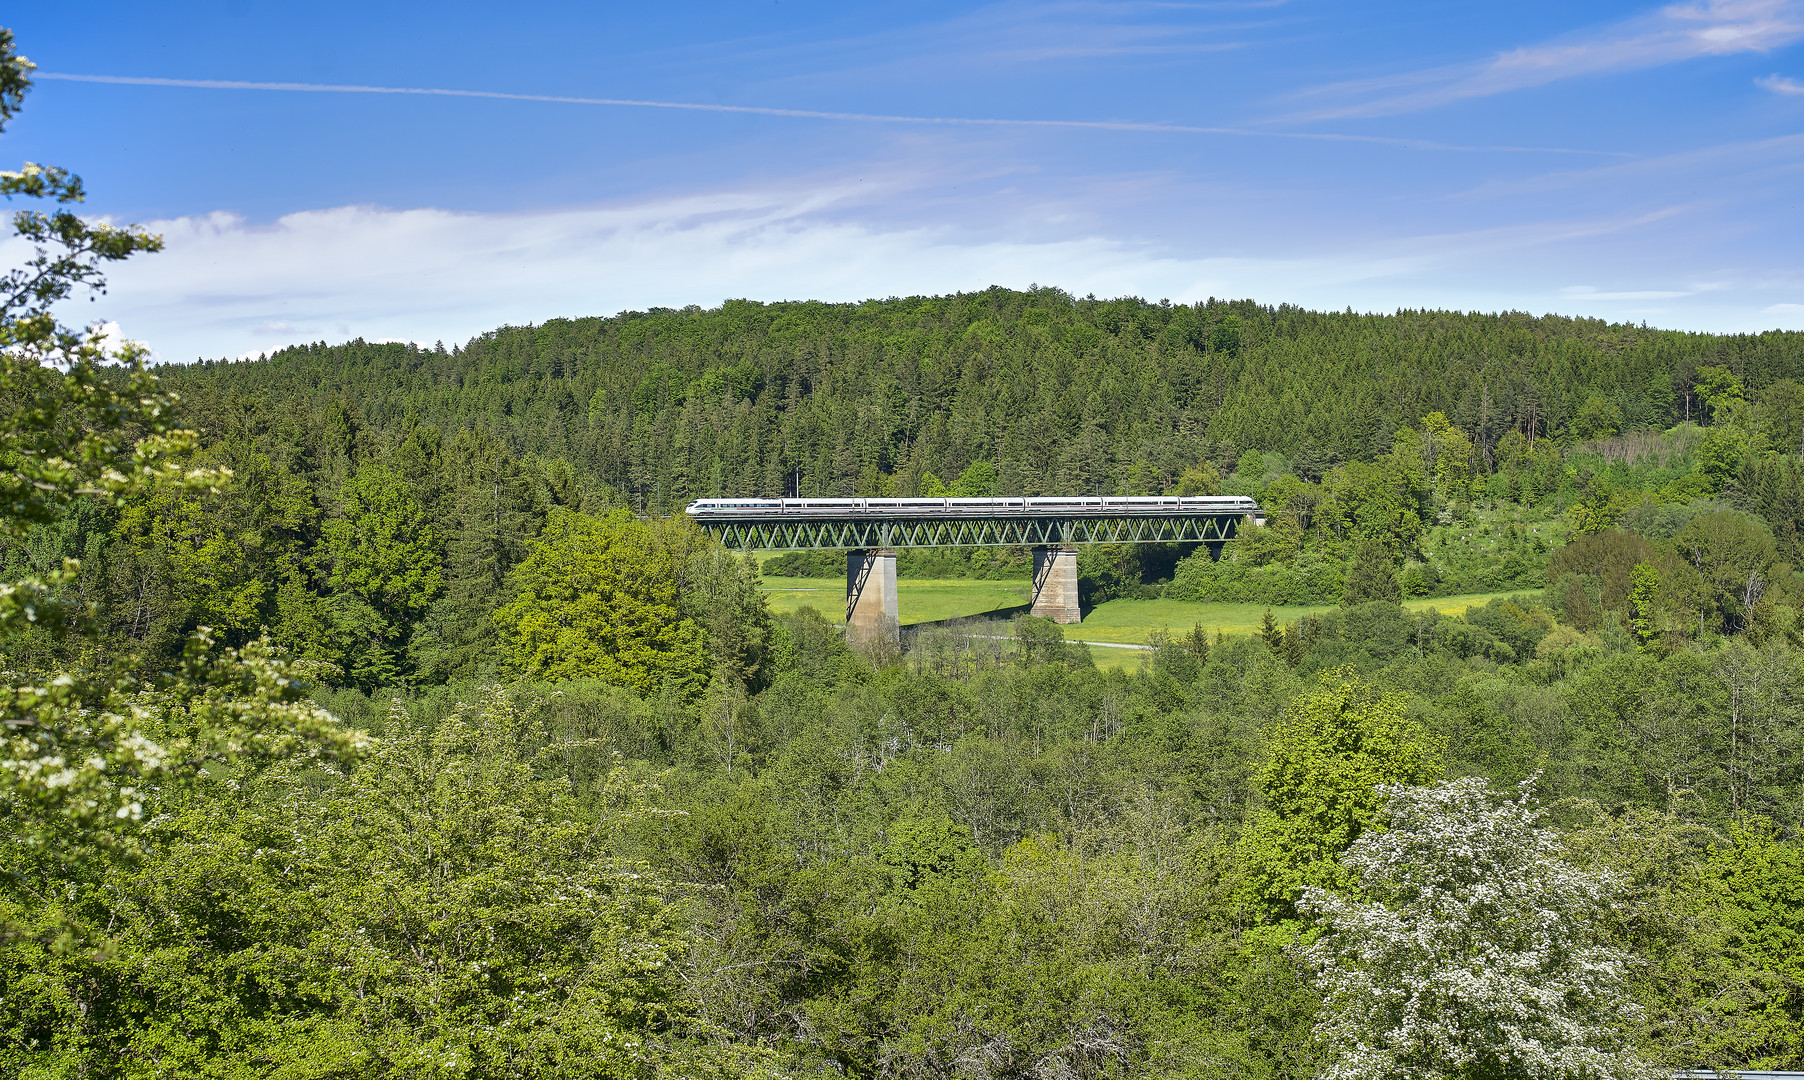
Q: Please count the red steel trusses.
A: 0